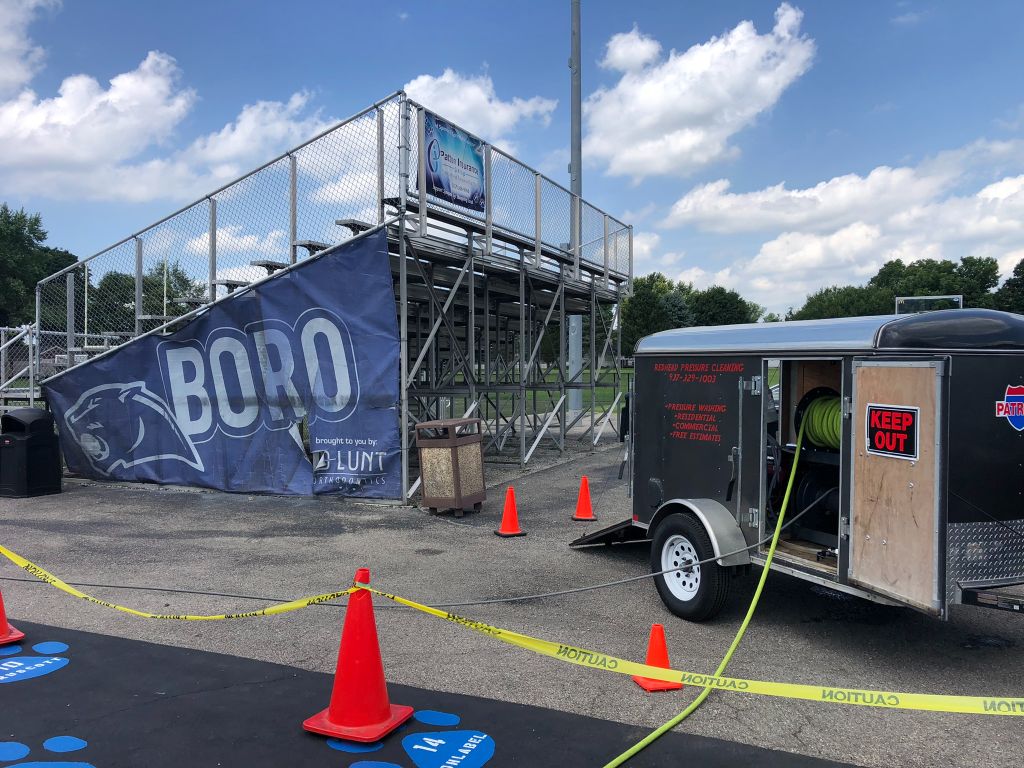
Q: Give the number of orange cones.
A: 5